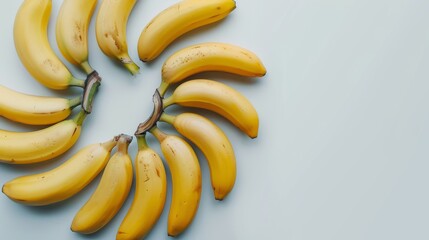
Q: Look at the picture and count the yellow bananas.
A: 13